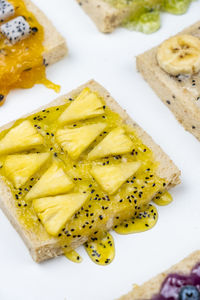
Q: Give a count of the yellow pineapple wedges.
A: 8